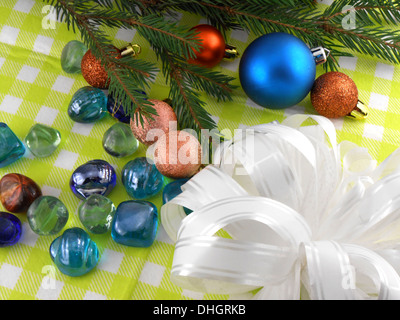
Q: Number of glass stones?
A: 15